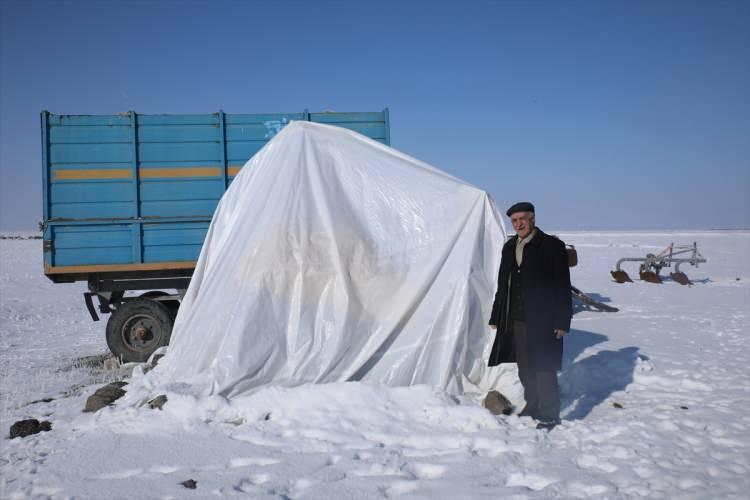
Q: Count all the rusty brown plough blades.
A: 3